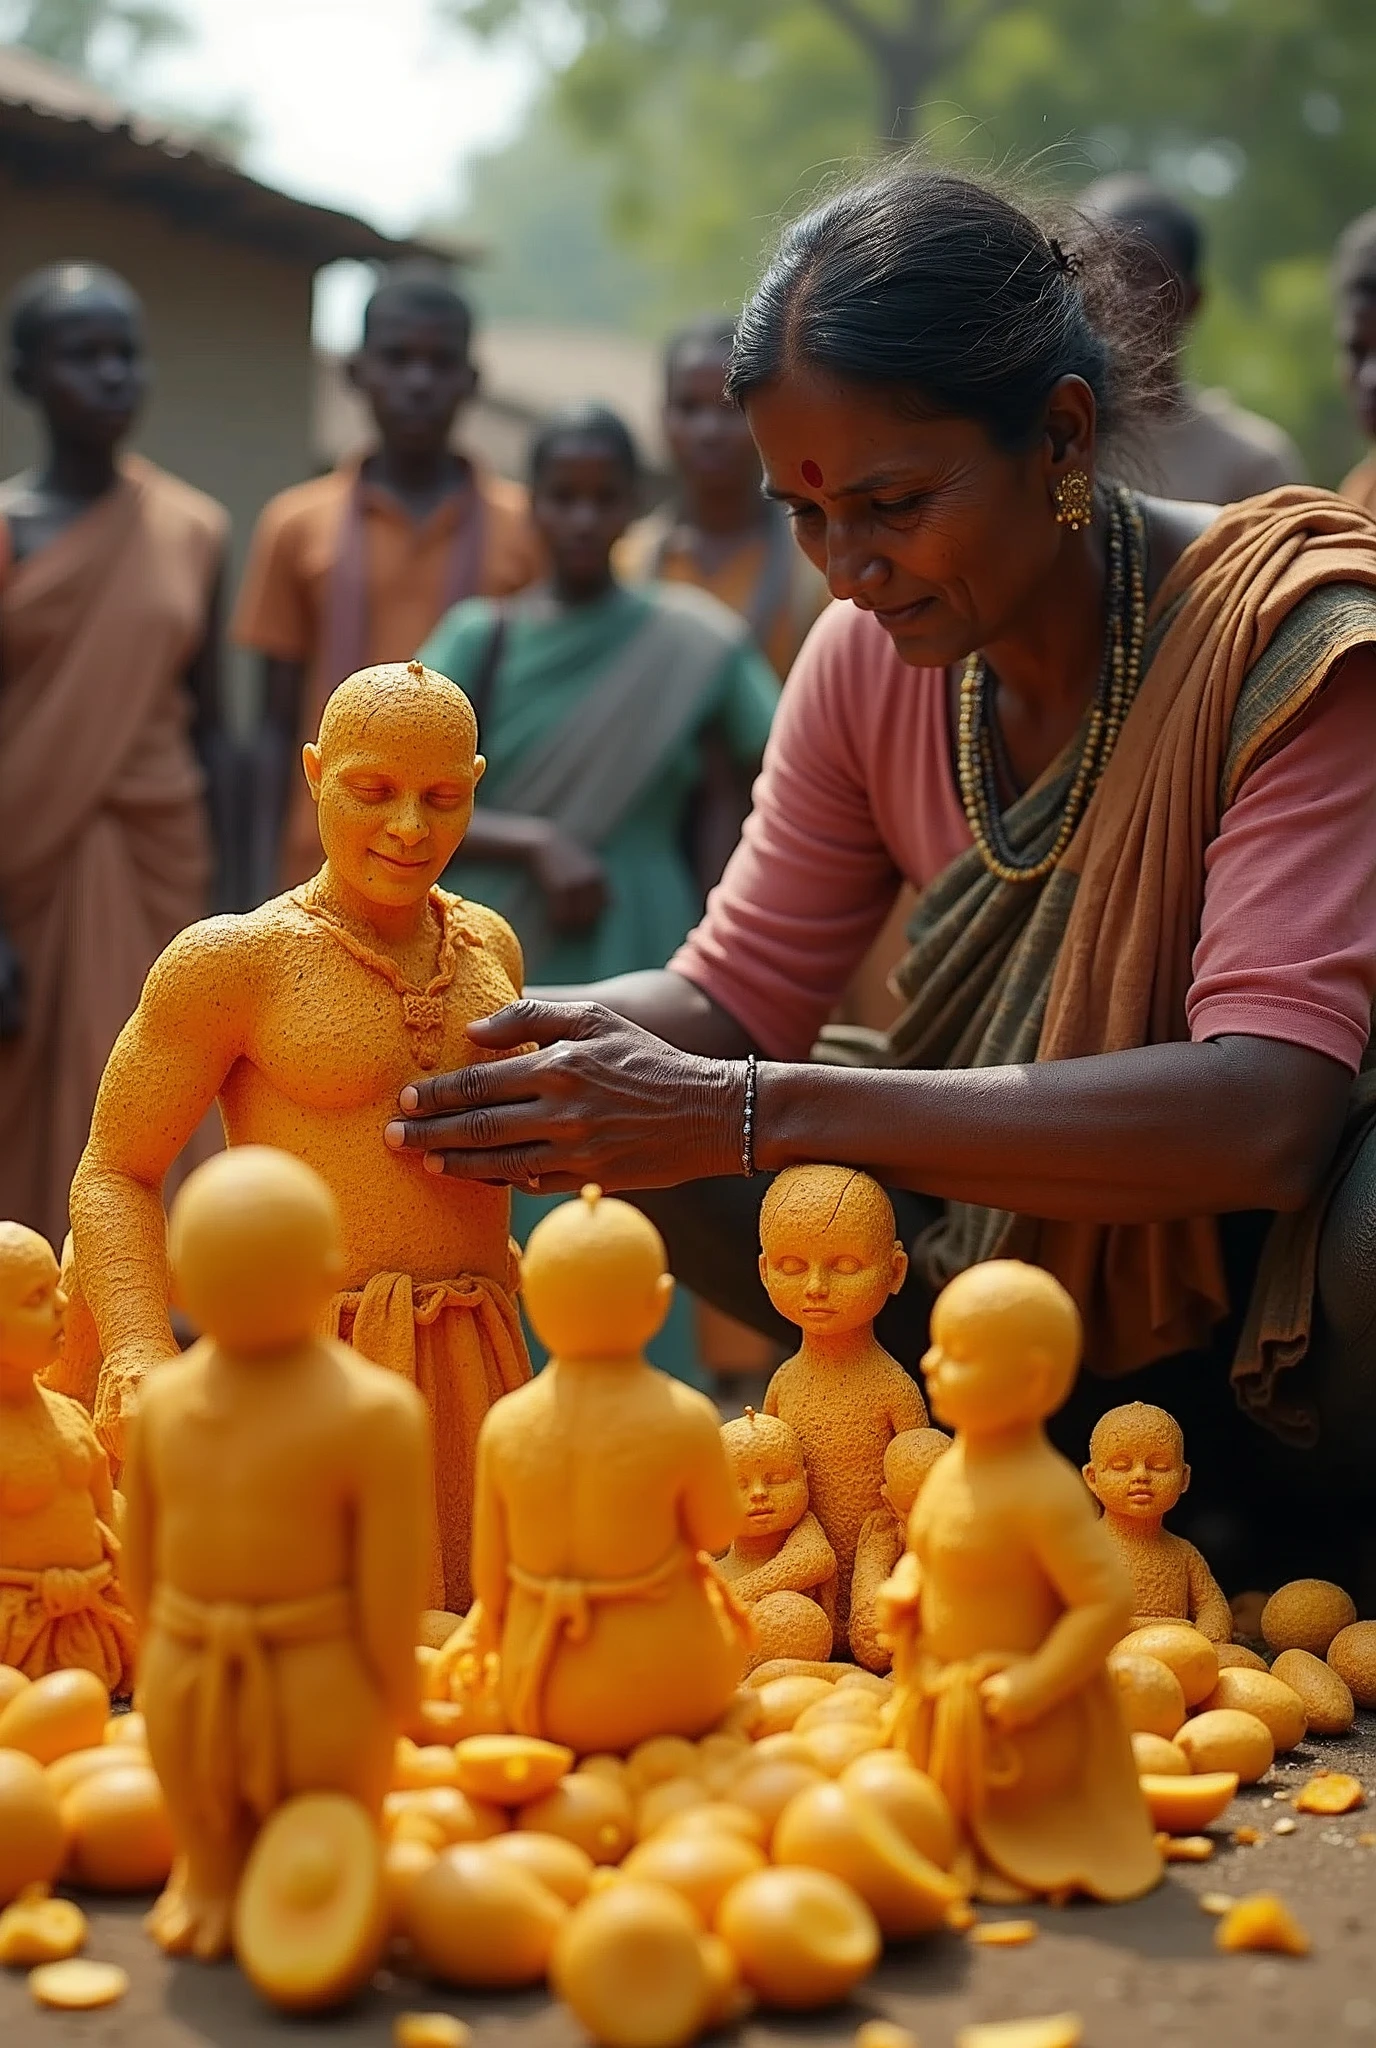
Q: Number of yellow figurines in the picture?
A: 9